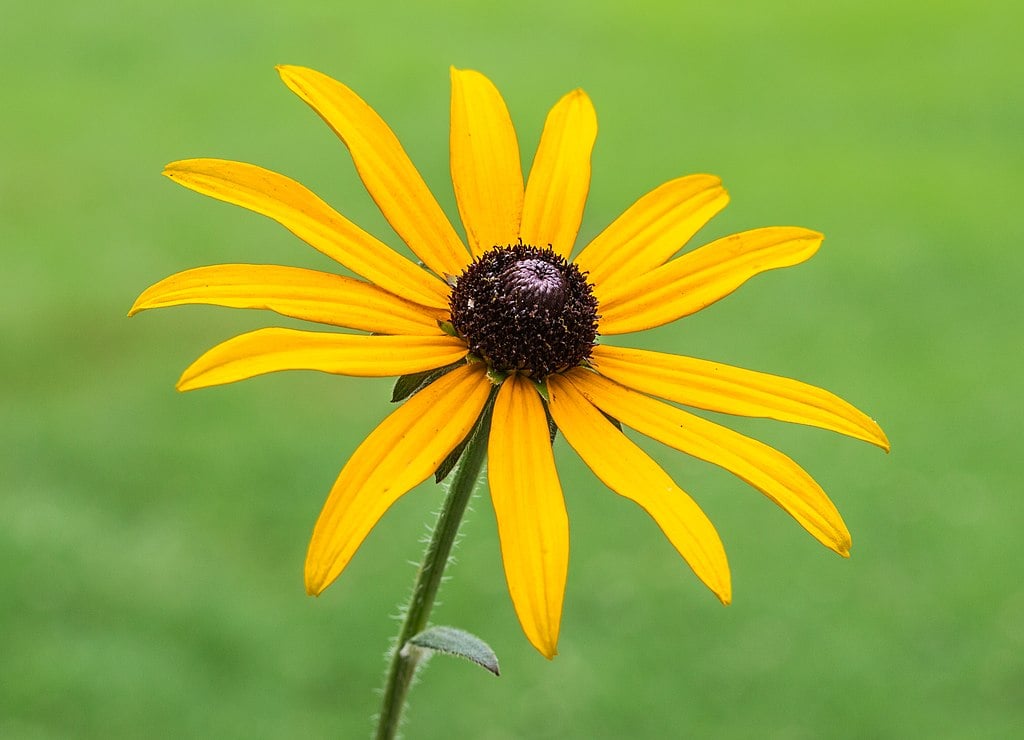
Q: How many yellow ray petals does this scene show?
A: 13